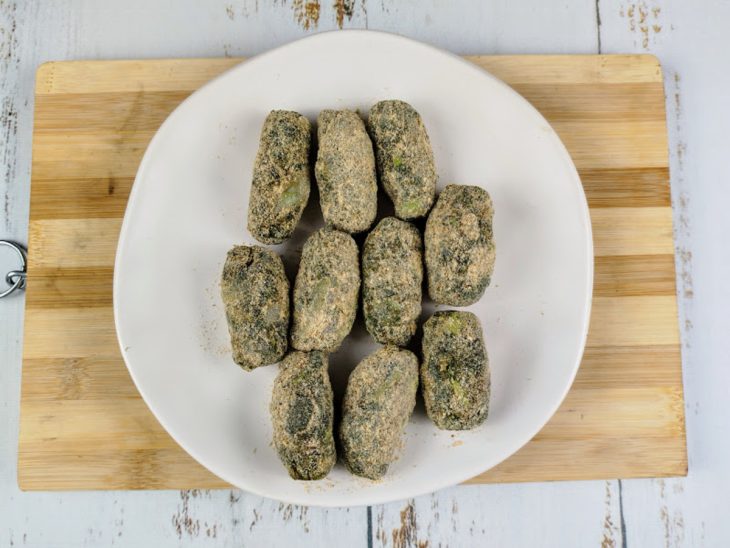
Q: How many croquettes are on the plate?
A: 10